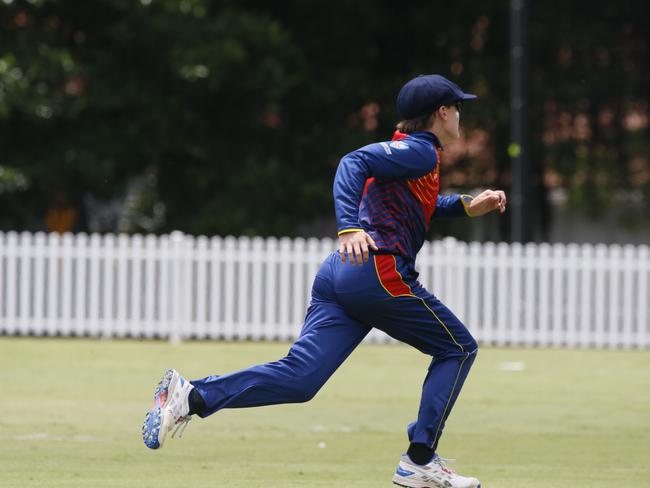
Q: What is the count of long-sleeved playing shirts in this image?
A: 1